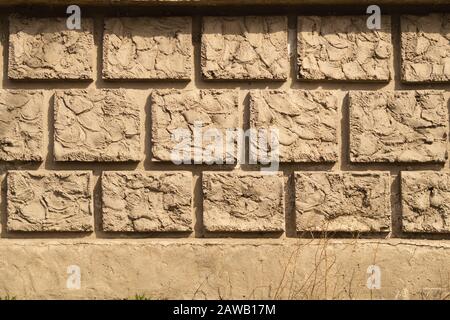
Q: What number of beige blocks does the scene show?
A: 15